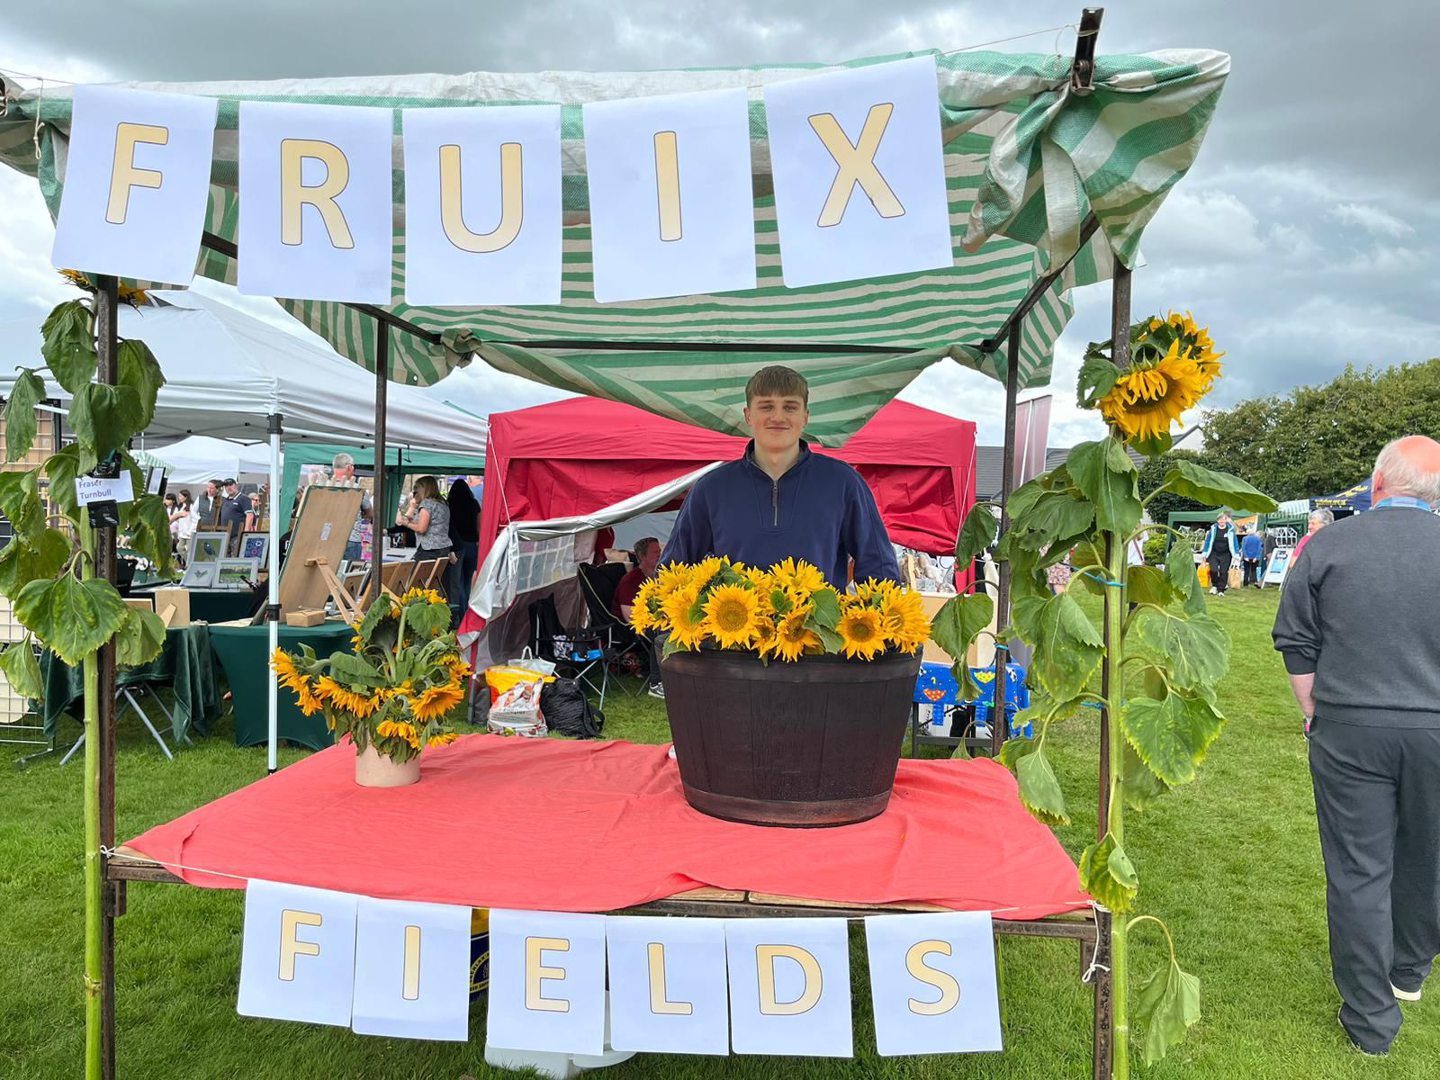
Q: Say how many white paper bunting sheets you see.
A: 11